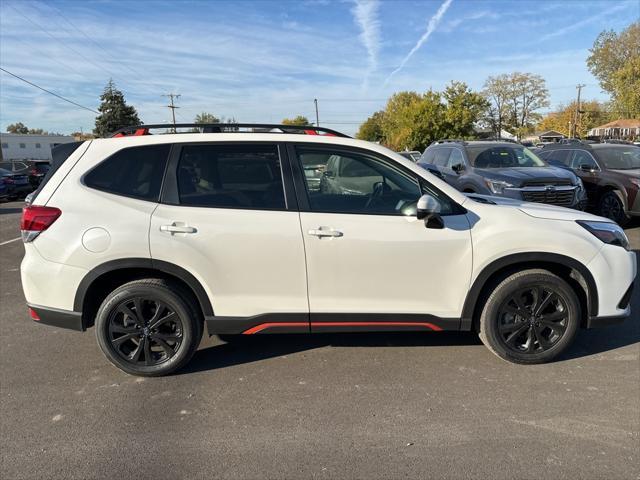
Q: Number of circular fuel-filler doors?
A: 1